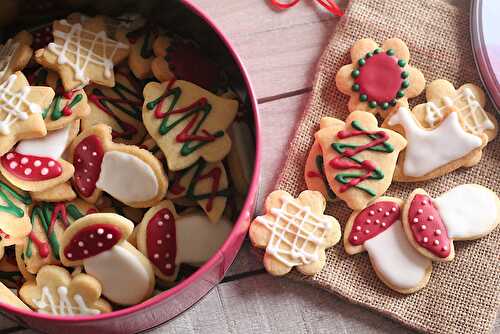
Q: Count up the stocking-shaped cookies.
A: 0